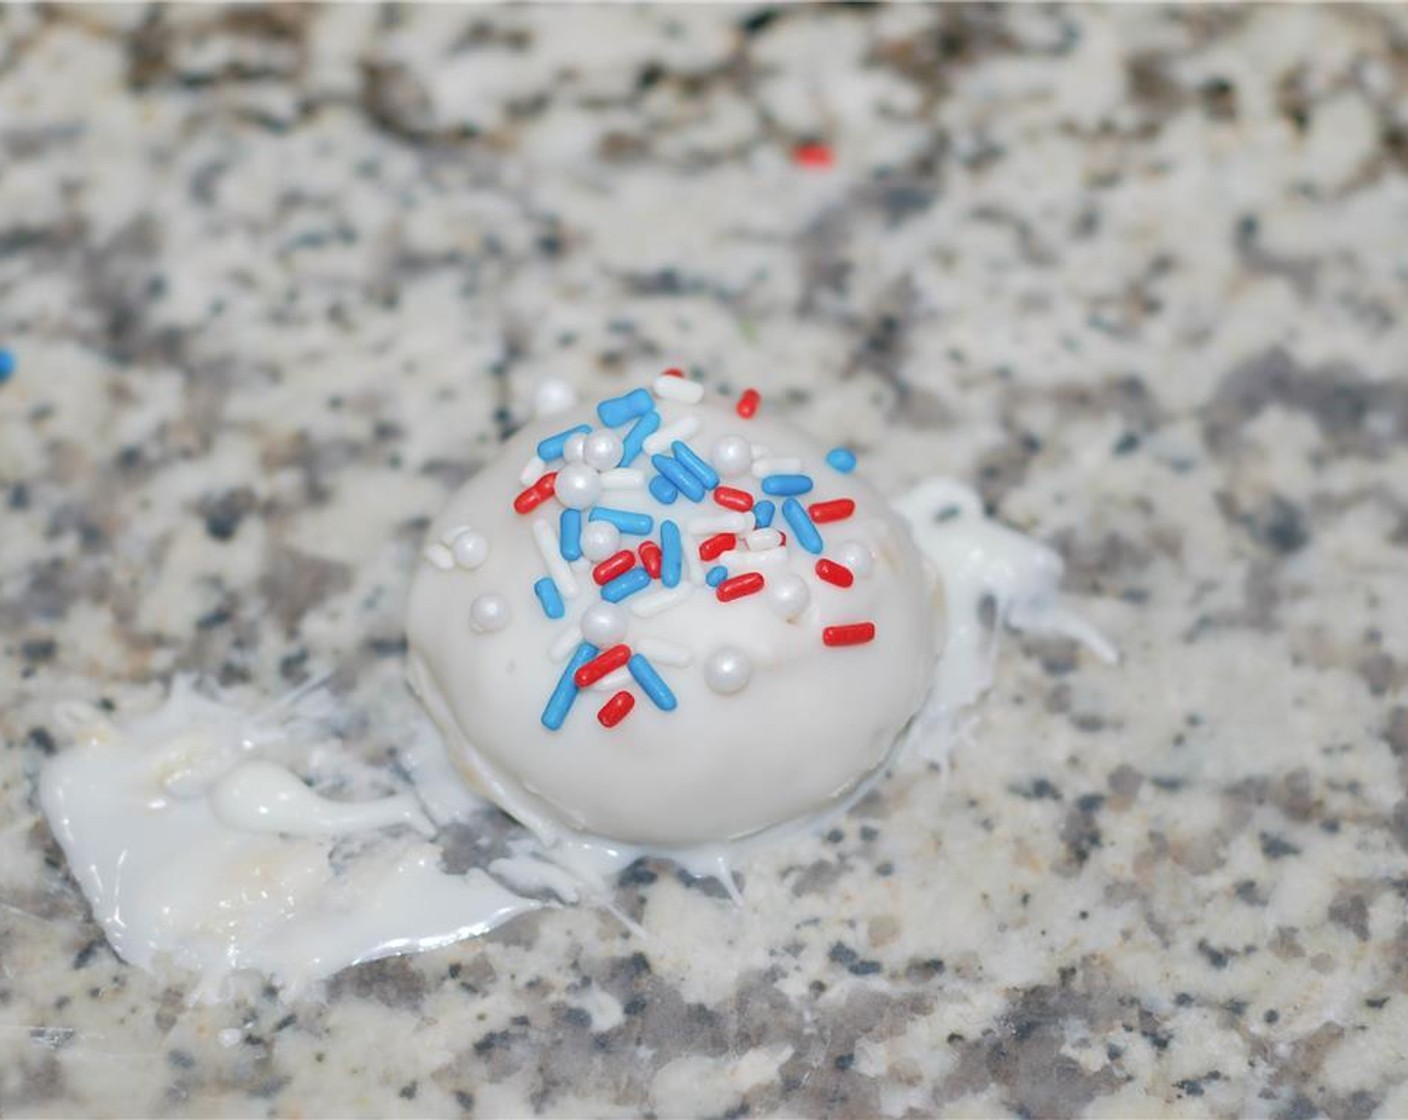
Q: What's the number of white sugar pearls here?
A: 12